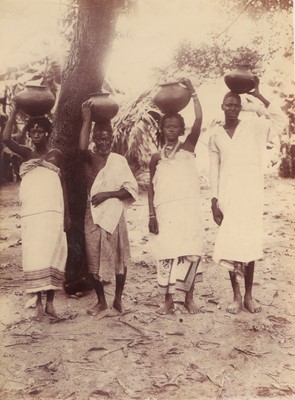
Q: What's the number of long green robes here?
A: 0